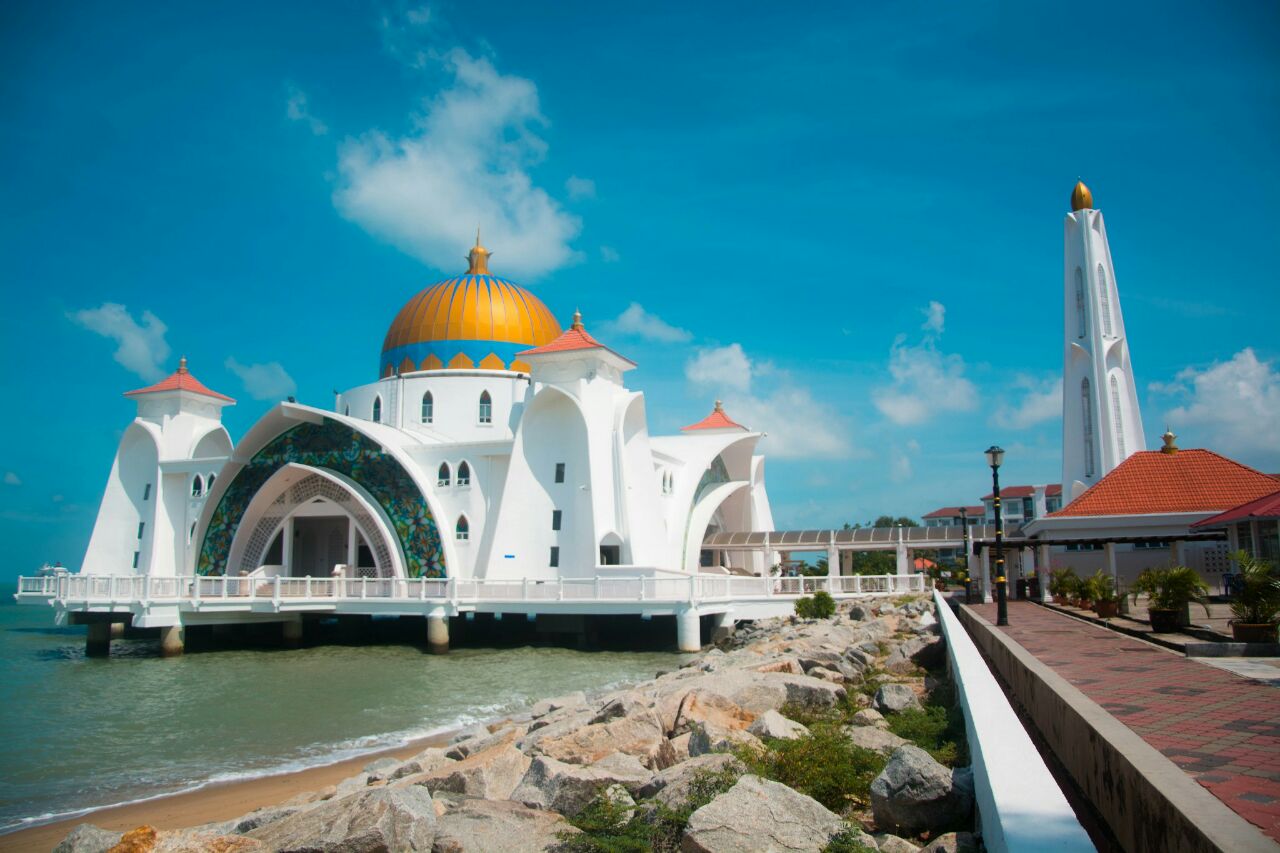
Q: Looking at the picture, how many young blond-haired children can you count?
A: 0